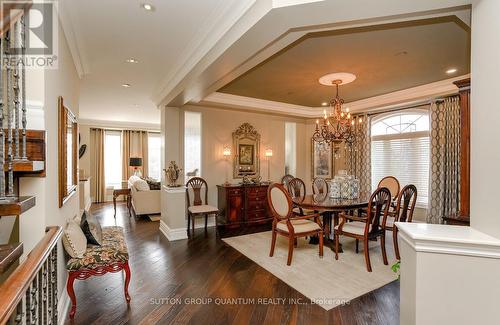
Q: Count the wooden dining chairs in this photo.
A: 8